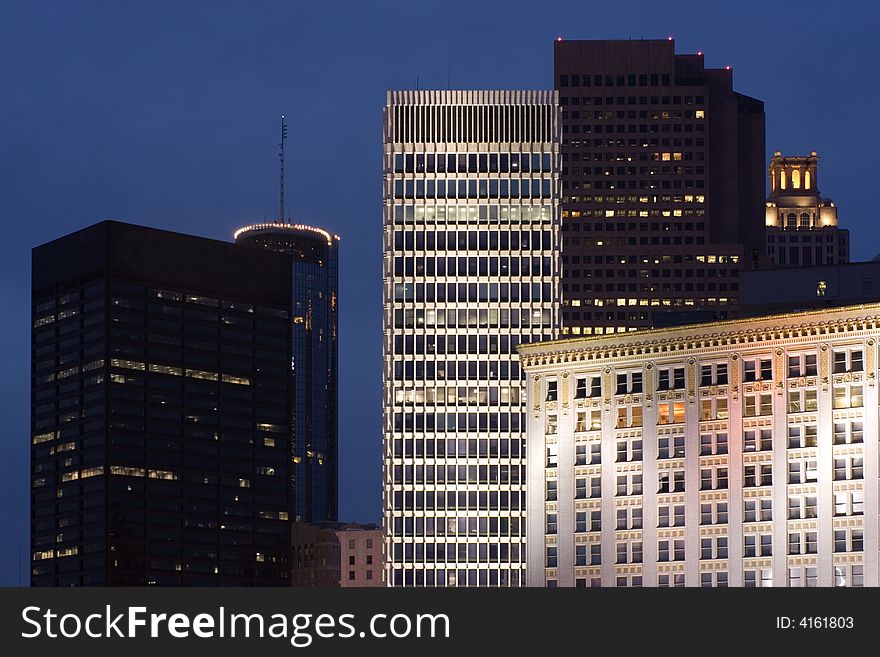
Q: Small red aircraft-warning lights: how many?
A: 4